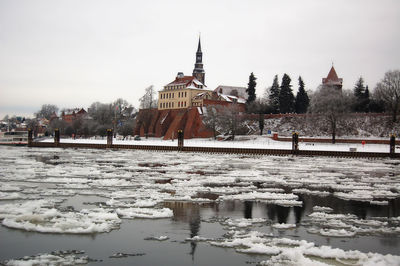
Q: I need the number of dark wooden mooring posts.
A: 6